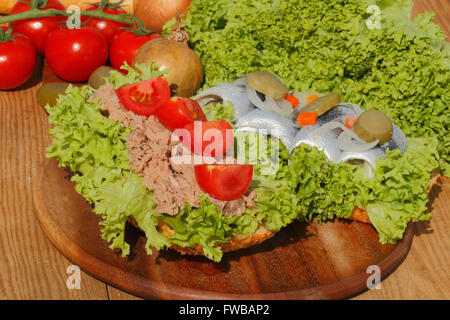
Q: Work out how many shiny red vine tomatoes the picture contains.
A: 5